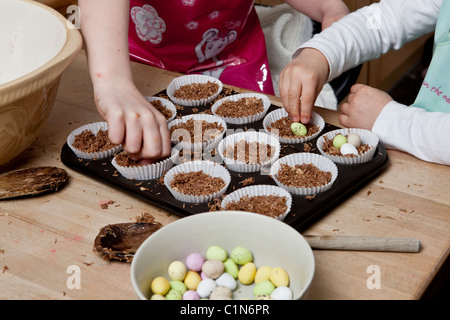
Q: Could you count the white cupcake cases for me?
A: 12